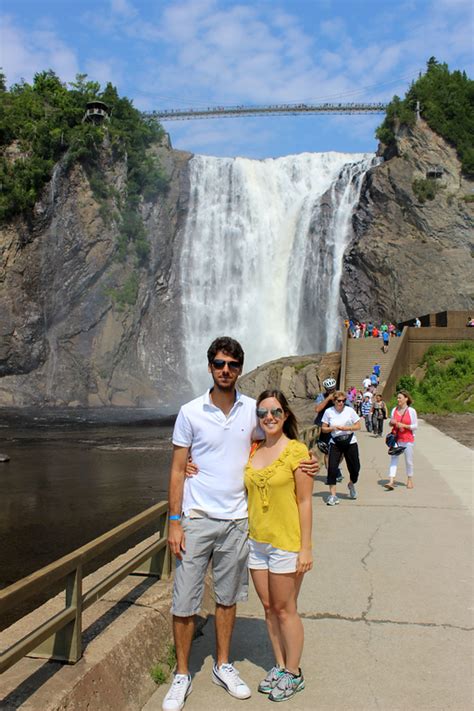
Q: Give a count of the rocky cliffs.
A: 2